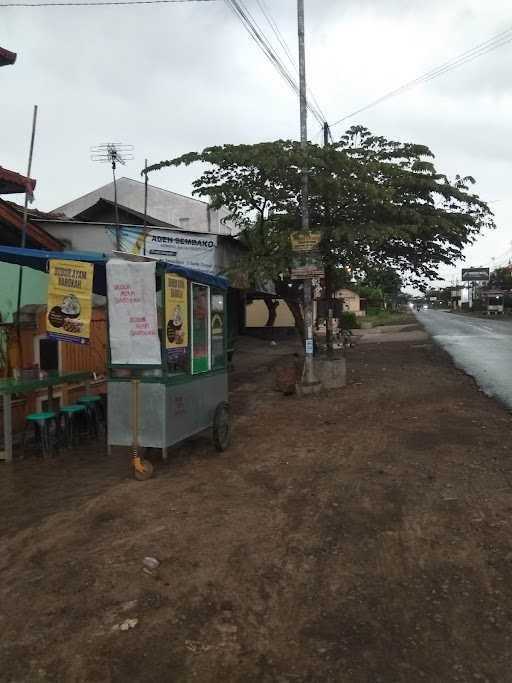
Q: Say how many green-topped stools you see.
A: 3